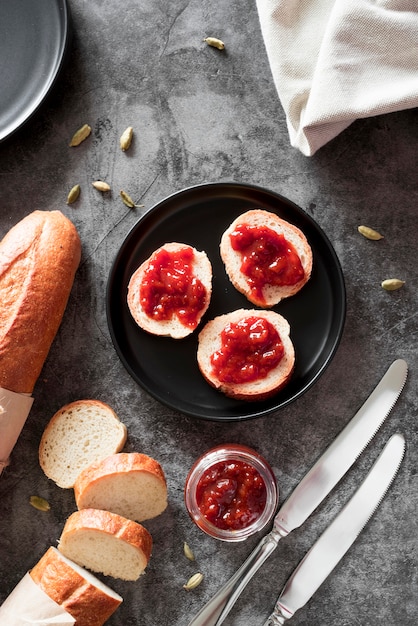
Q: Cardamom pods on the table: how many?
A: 11